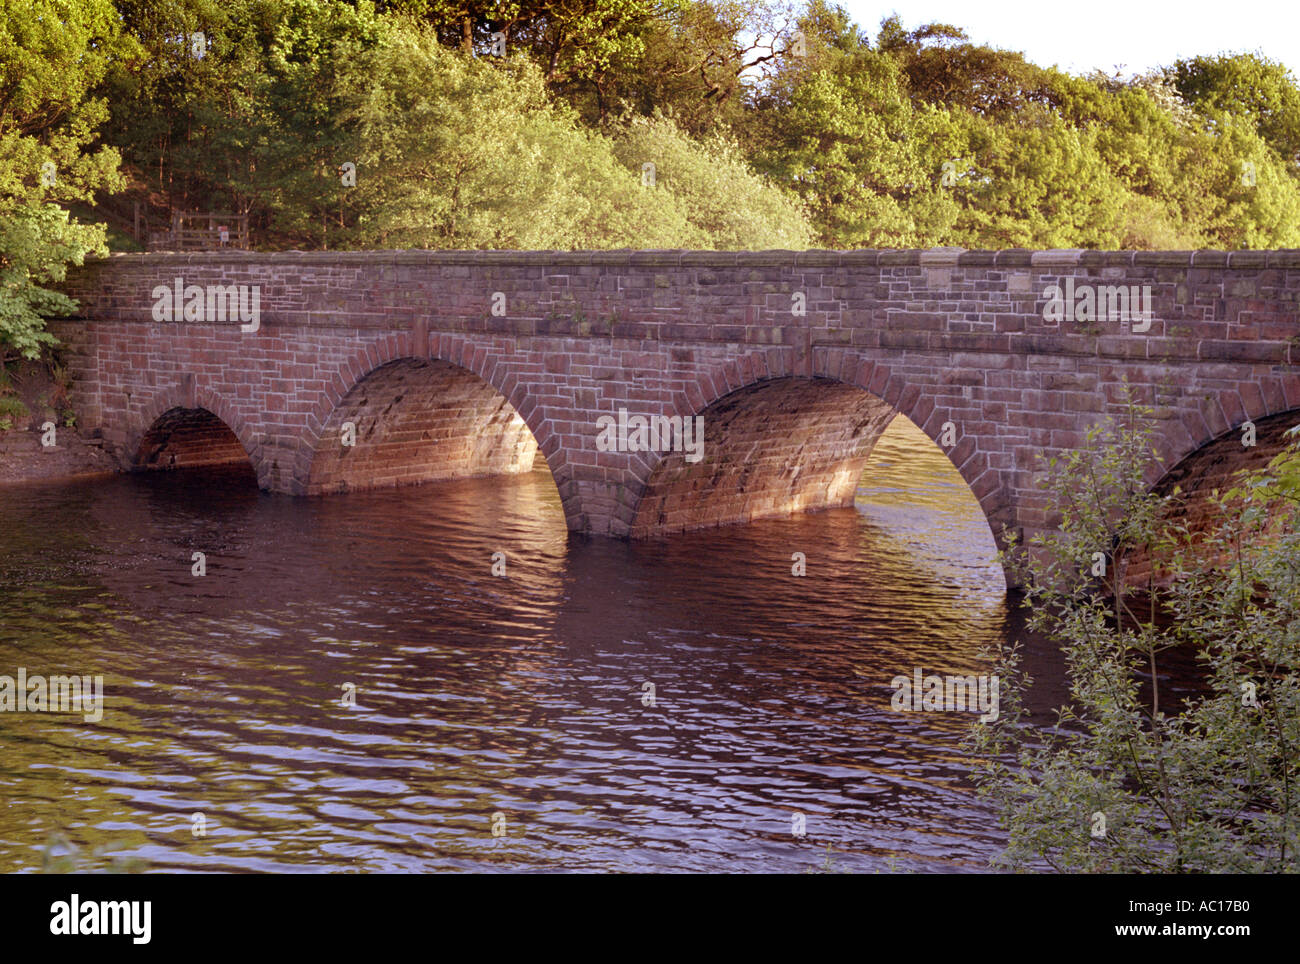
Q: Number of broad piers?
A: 3